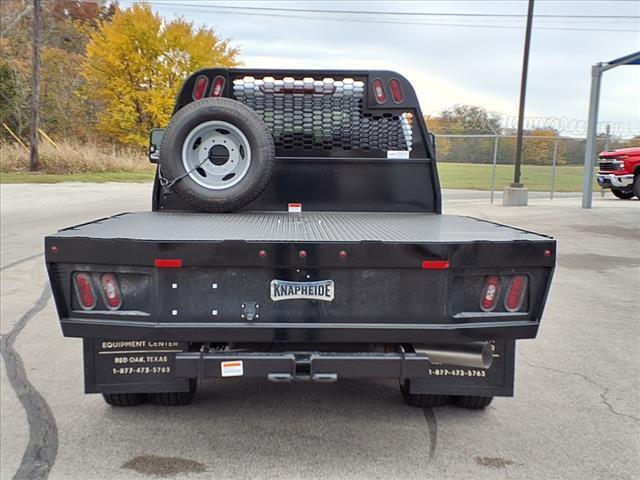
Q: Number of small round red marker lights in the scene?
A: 5